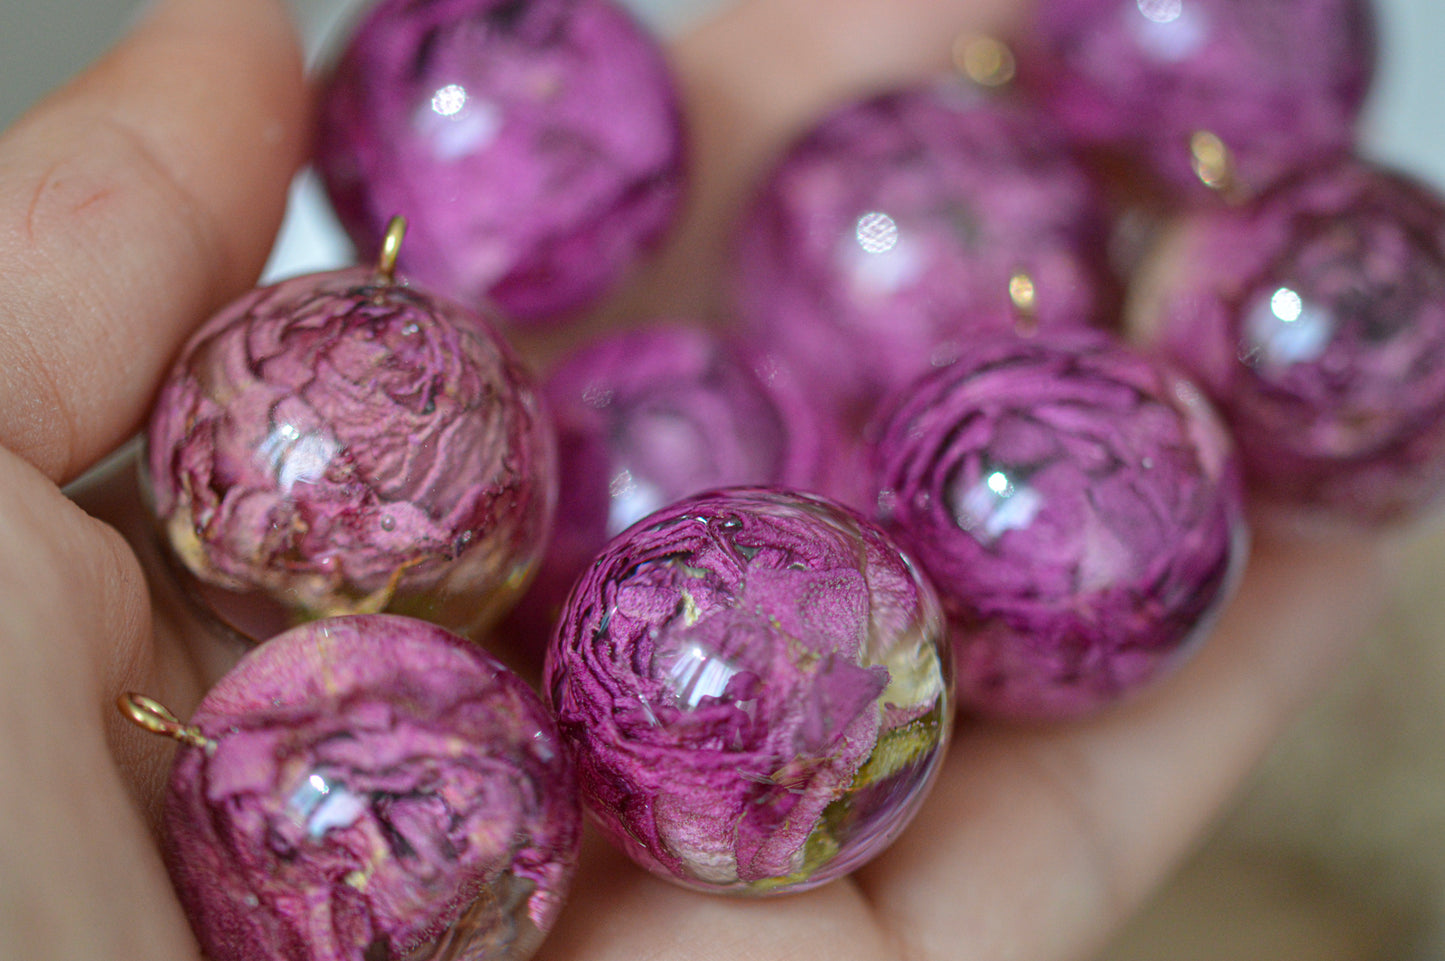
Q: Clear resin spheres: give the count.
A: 9